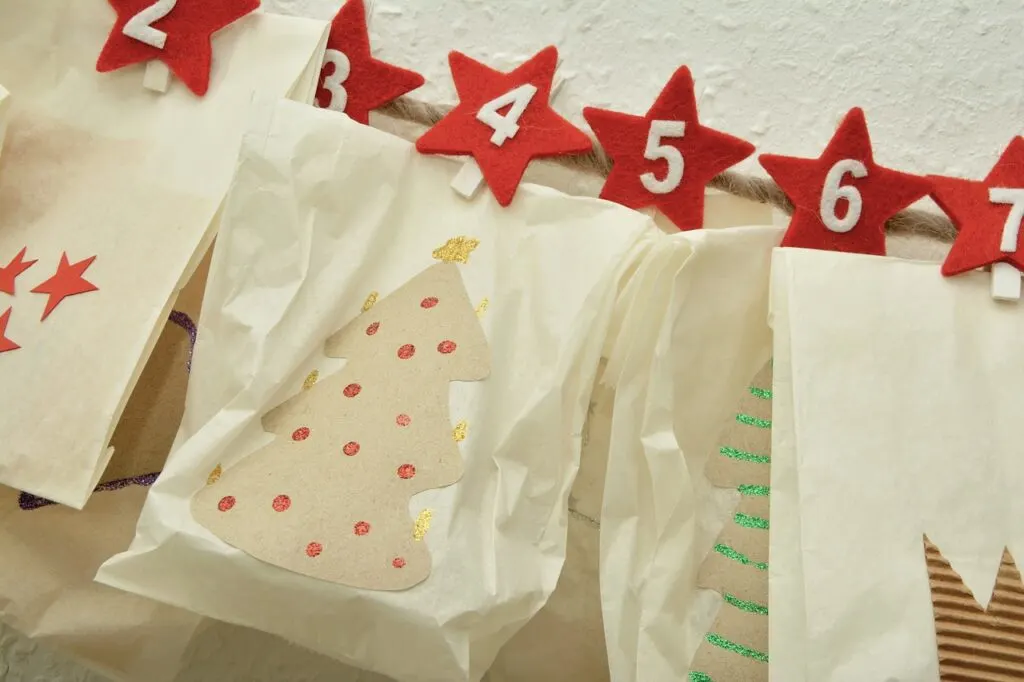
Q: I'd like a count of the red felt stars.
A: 6